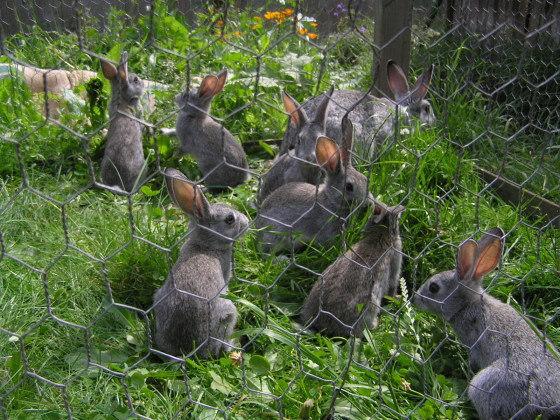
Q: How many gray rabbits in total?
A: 8